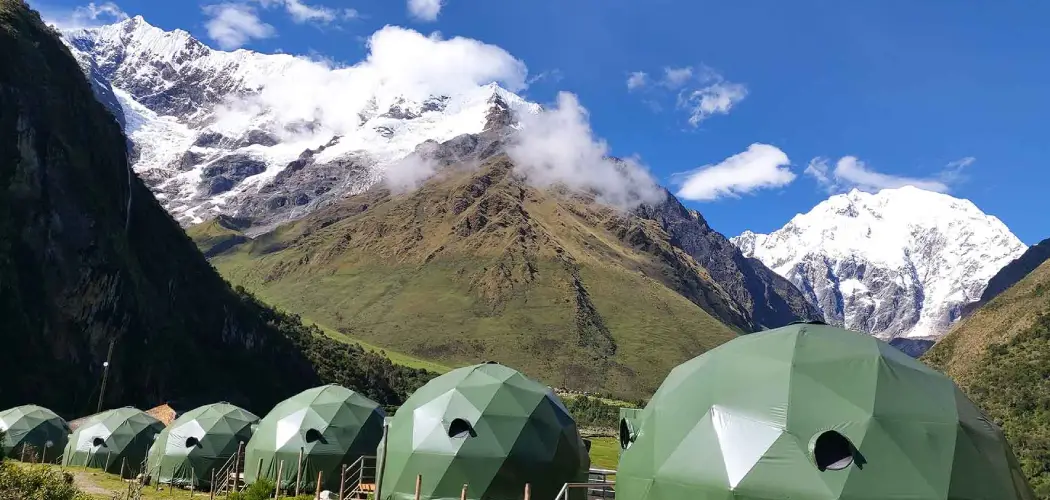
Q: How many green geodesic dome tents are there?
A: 6